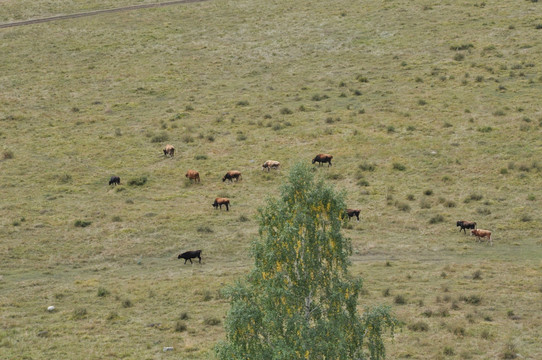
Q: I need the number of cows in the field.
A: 11